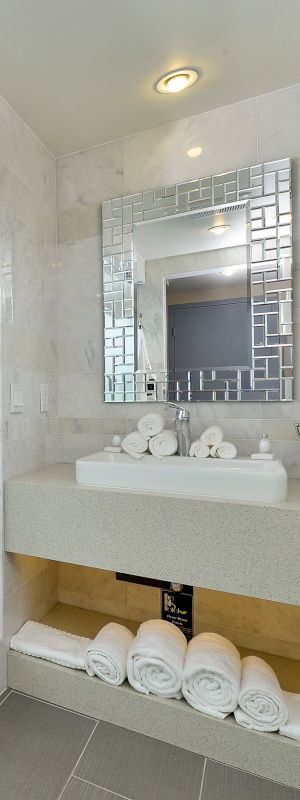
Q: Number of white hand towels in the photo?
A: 6